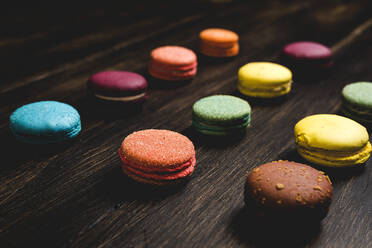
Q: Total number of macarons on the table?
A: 11